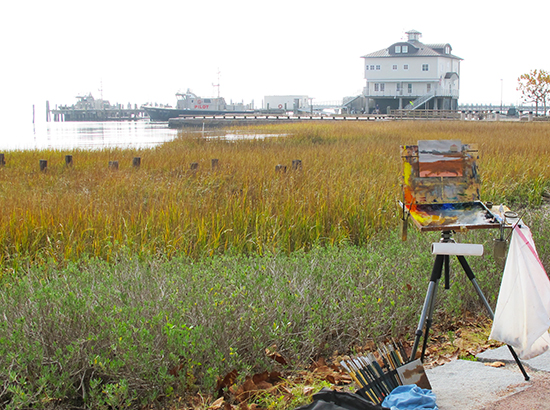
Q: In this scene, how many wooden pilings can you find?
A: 9